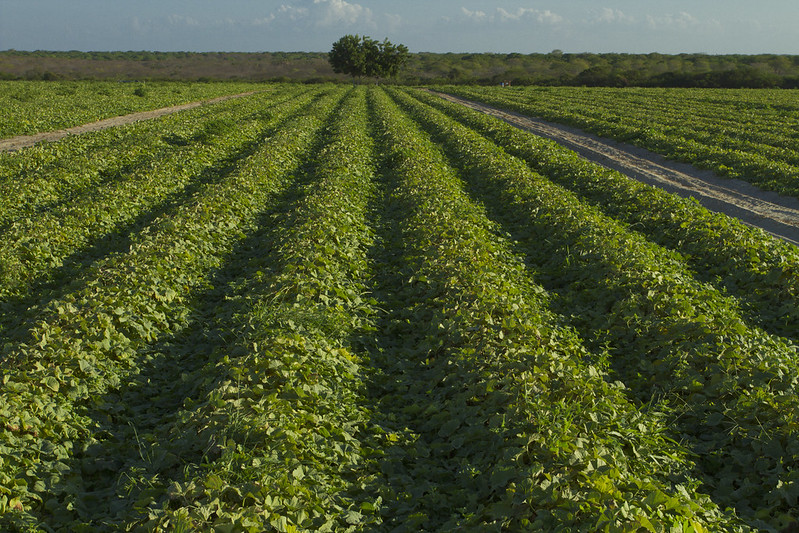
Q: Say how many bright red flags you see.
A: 0